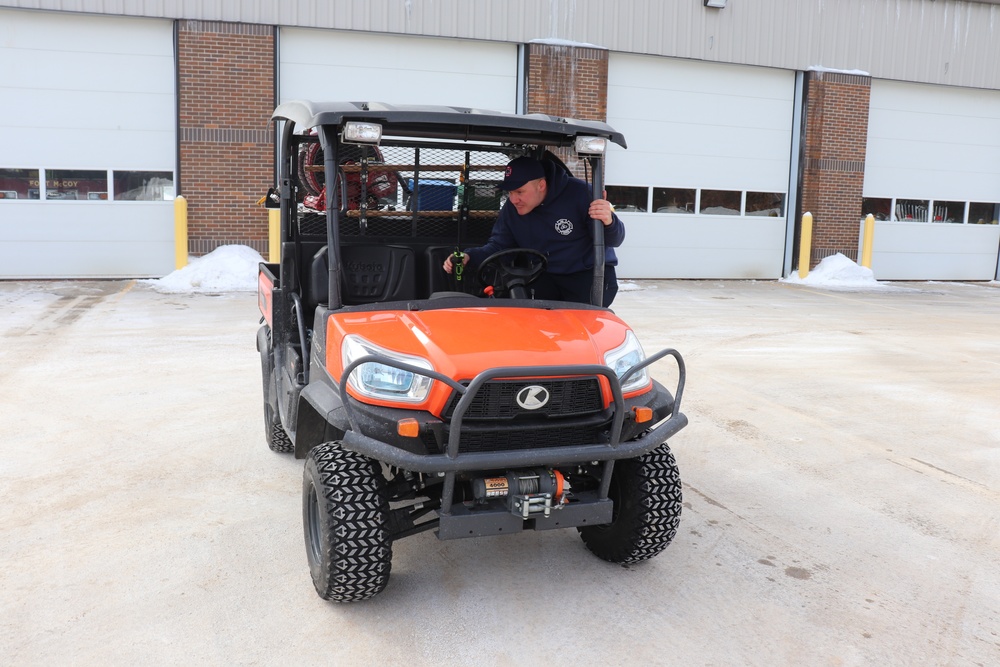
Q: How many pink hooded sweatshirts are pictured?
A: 0